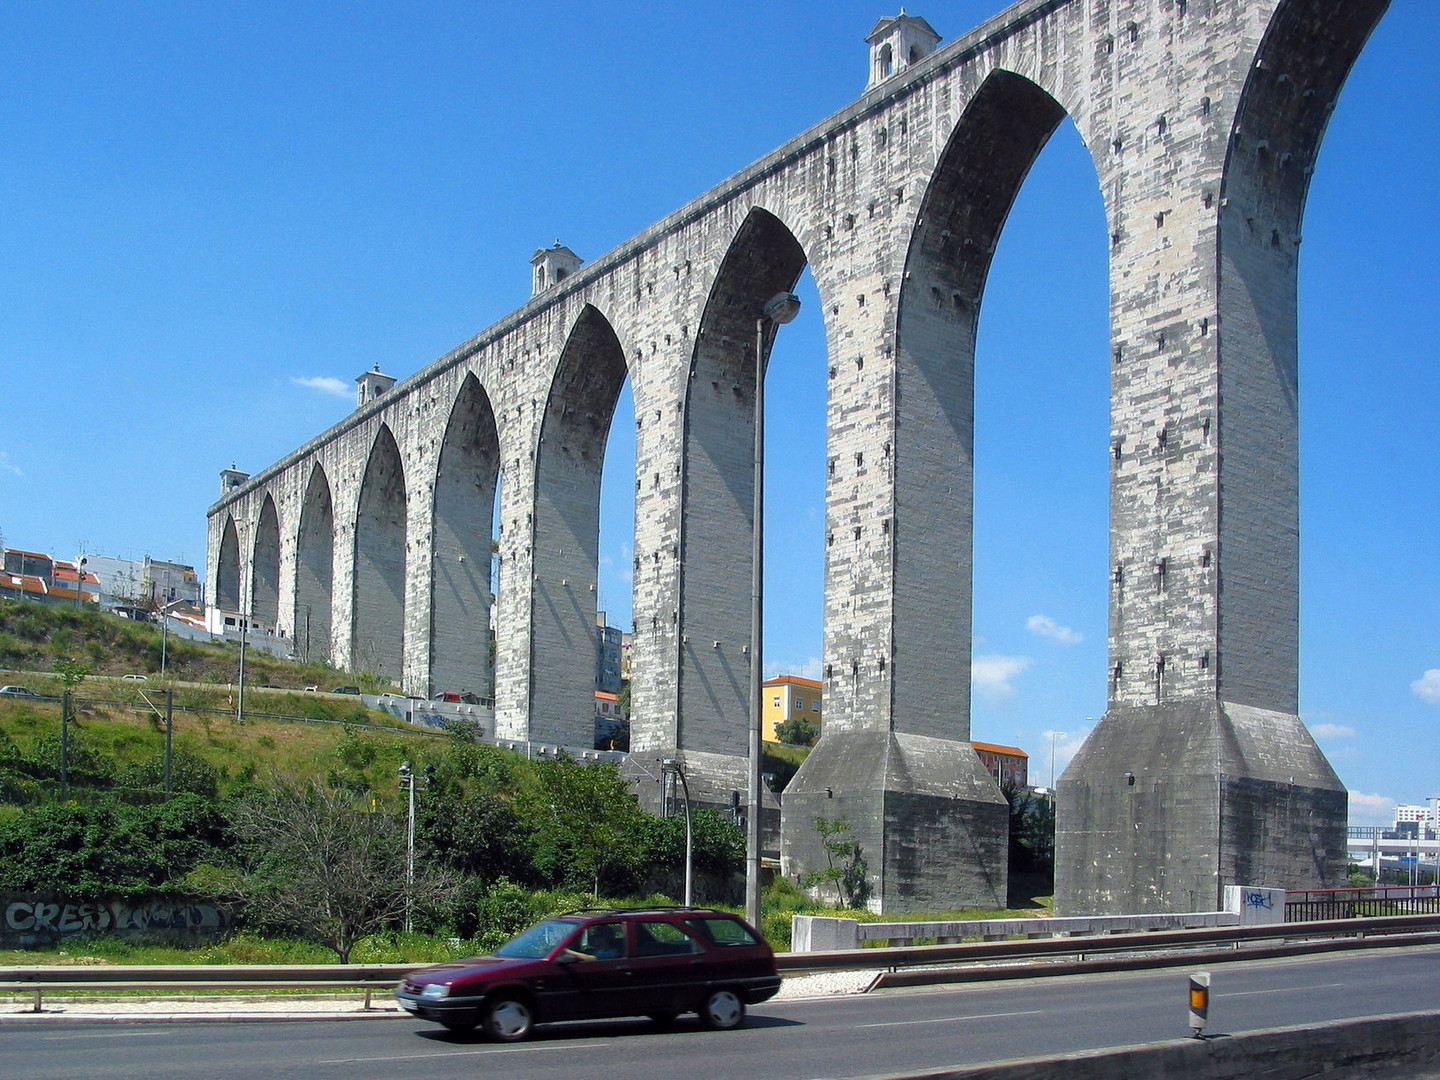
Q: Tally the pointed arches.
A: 9